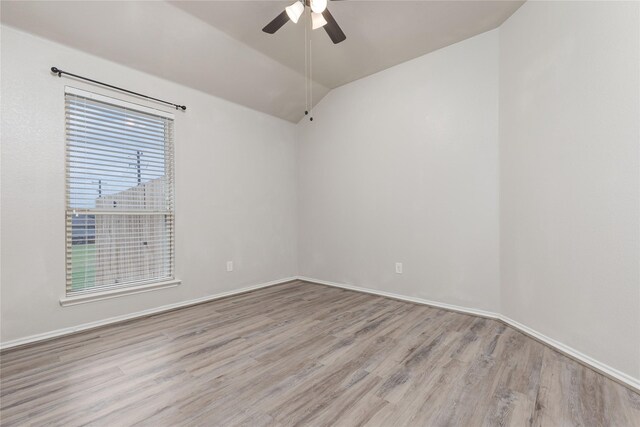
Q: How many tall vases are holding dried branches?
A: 0